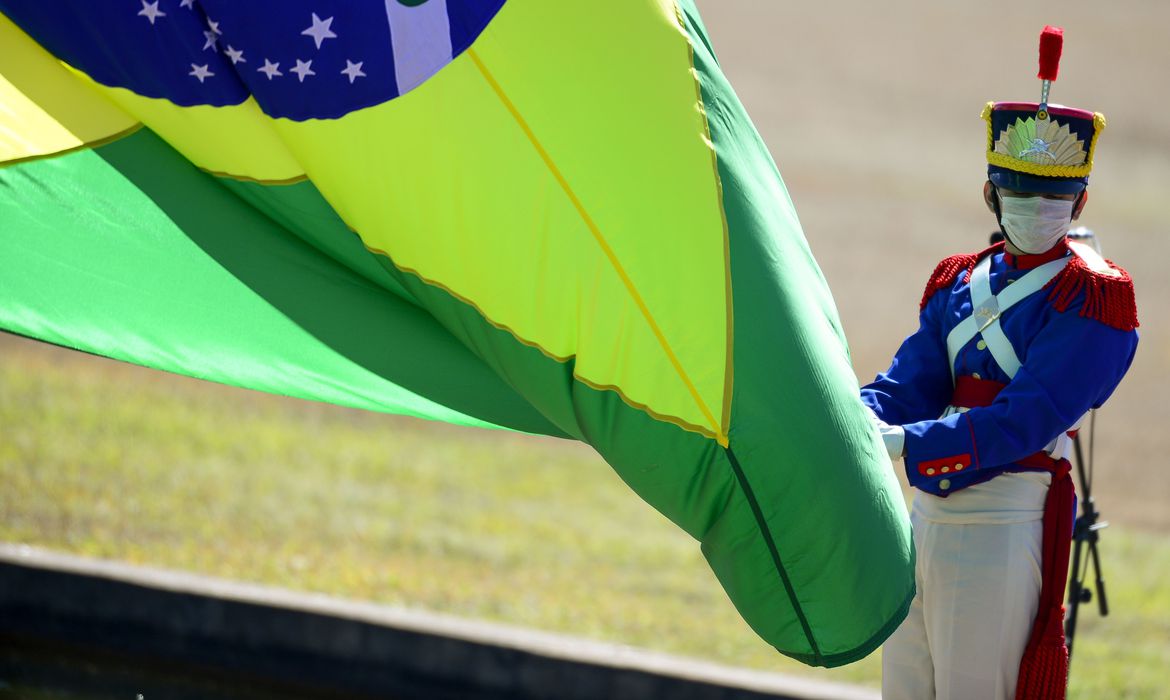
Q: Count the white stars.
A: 10